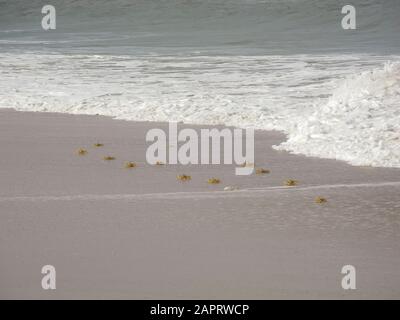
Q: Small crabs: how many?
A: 11